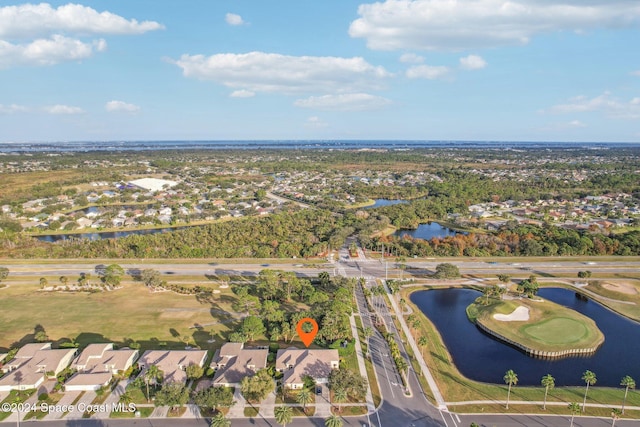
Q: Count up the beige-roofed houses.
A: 5